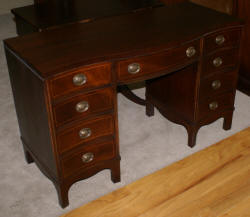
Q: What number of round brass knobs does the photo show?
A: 10